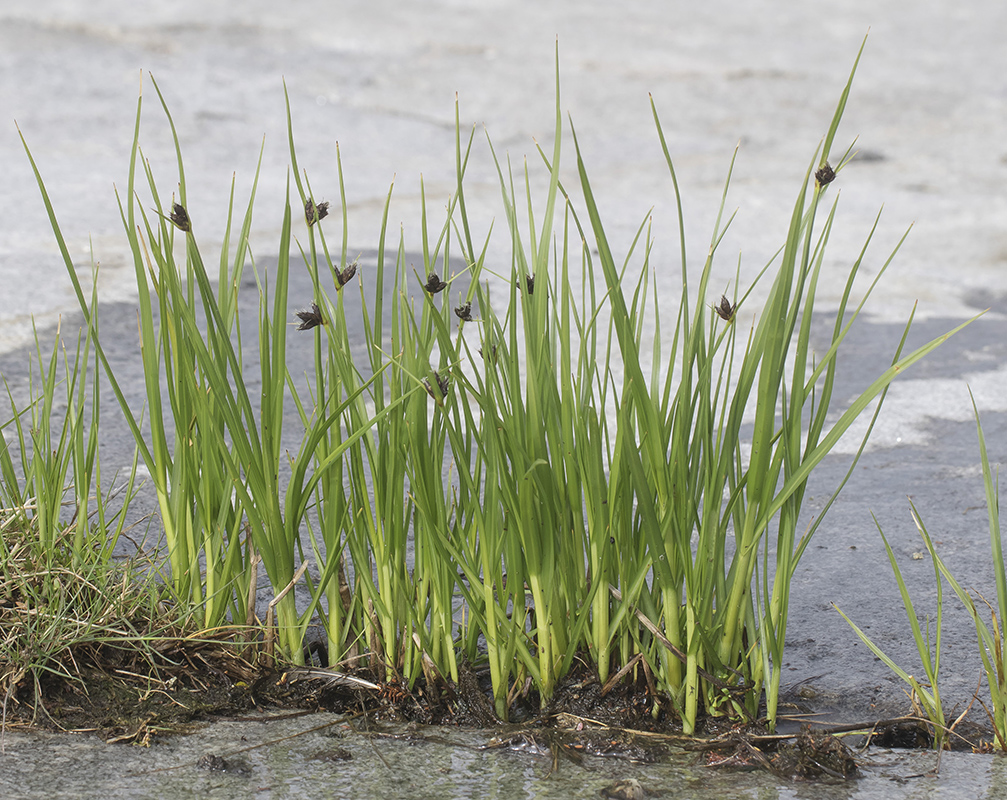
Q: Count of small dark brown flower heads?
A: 11